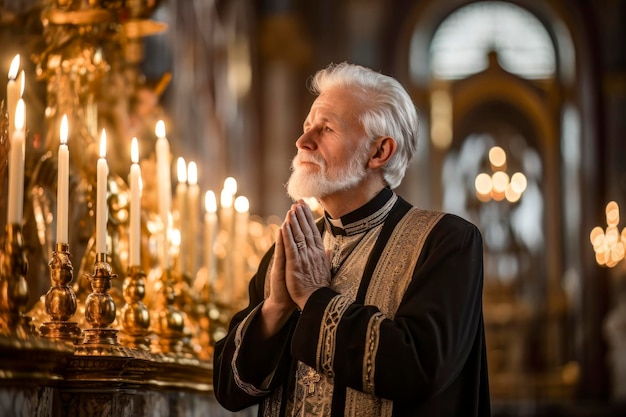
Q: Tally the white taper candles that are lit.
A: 13